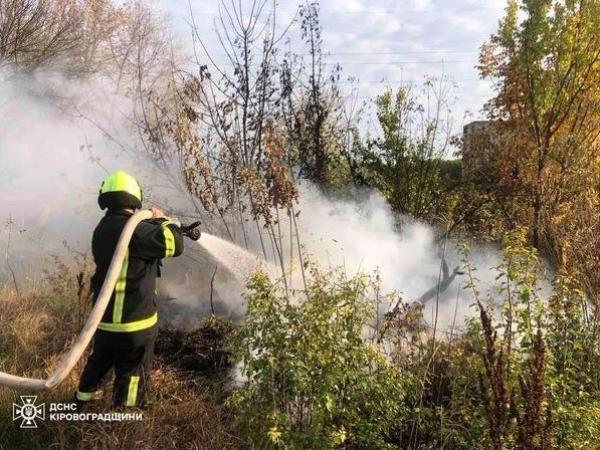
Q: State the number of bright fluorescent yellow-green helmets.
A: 1